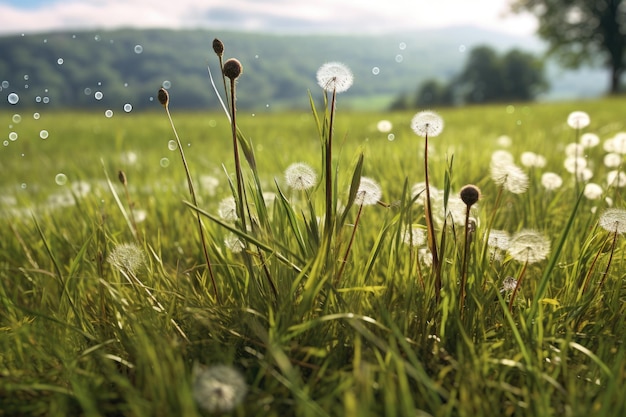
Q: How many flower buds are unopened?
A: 5